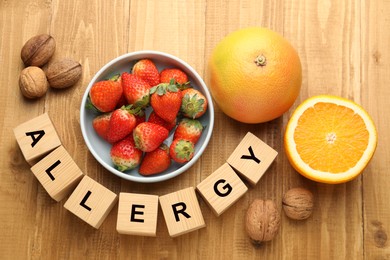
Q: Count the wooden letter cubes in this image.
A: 7